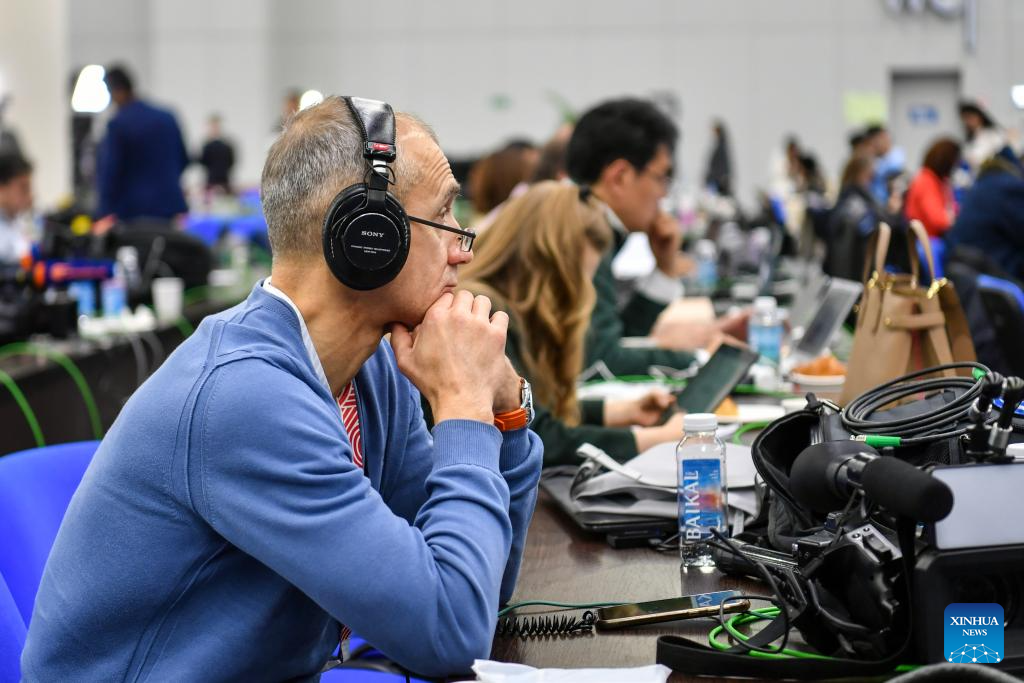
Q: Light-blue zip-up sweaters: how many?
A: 1